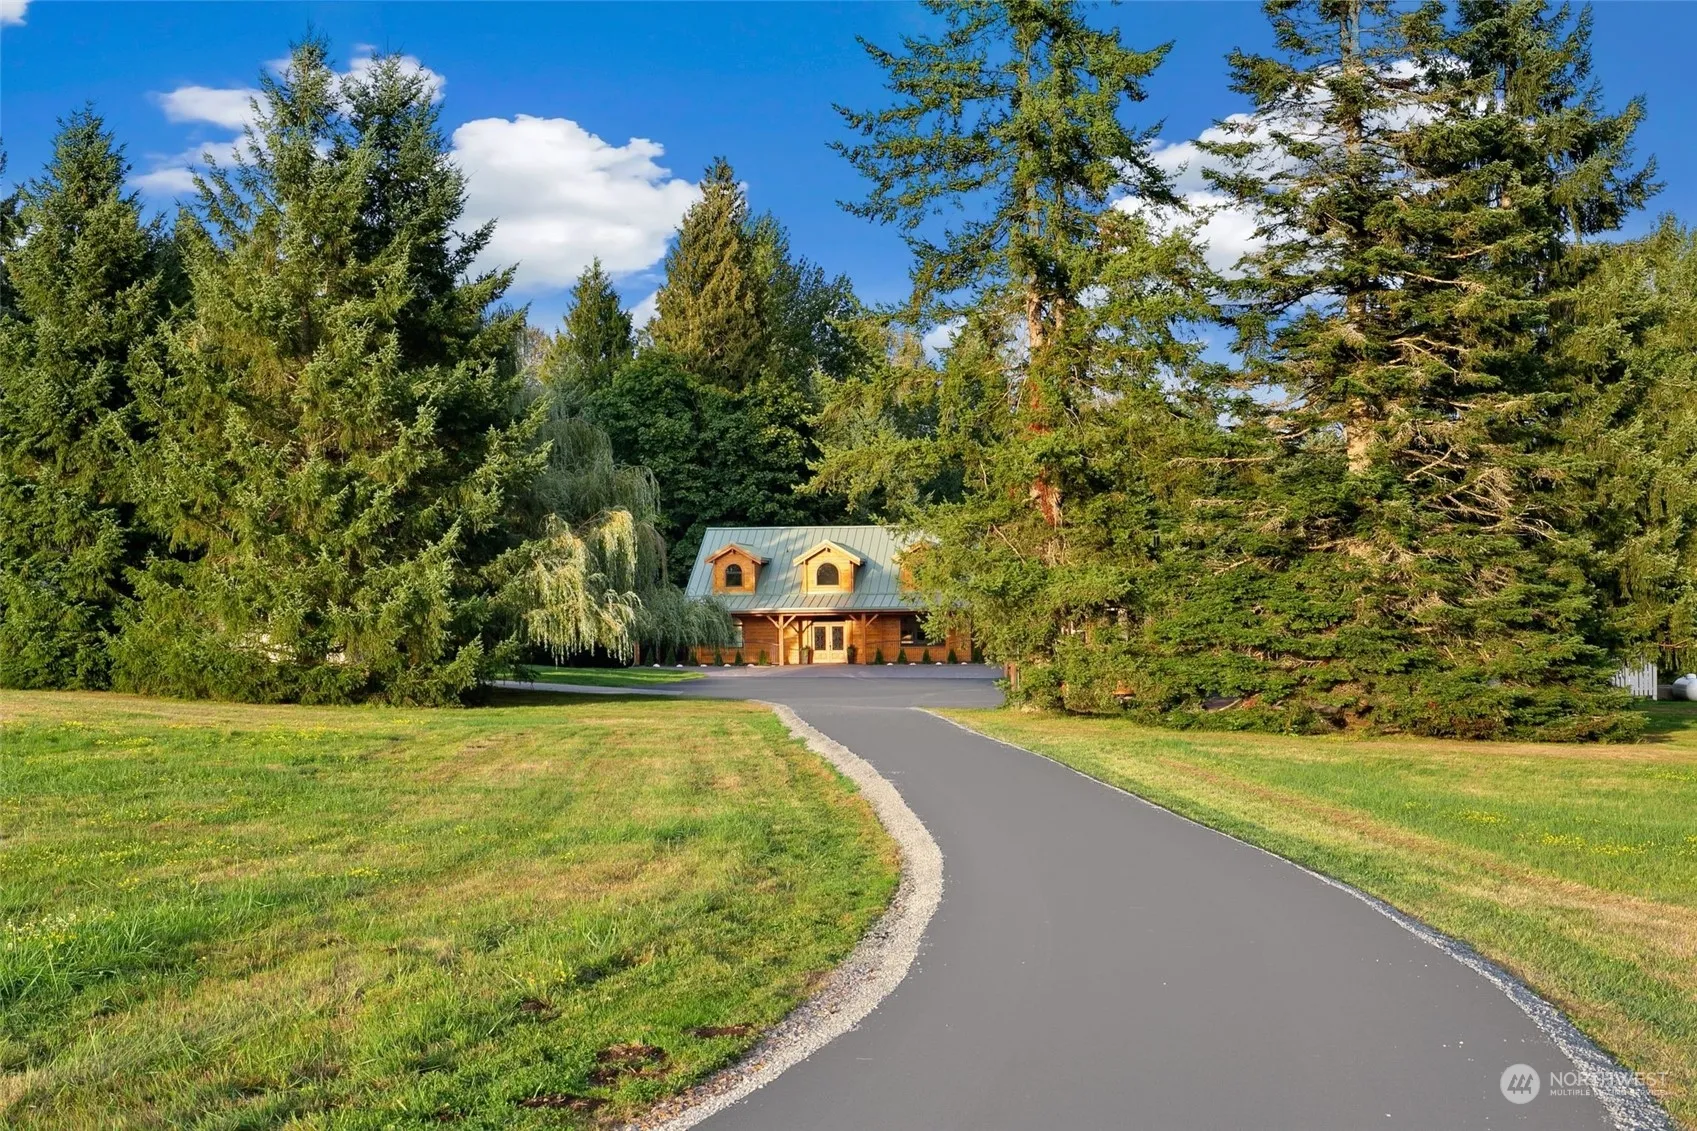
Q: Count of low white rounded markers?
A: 9